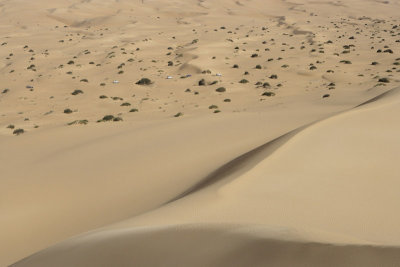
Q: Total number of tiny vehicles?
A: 5